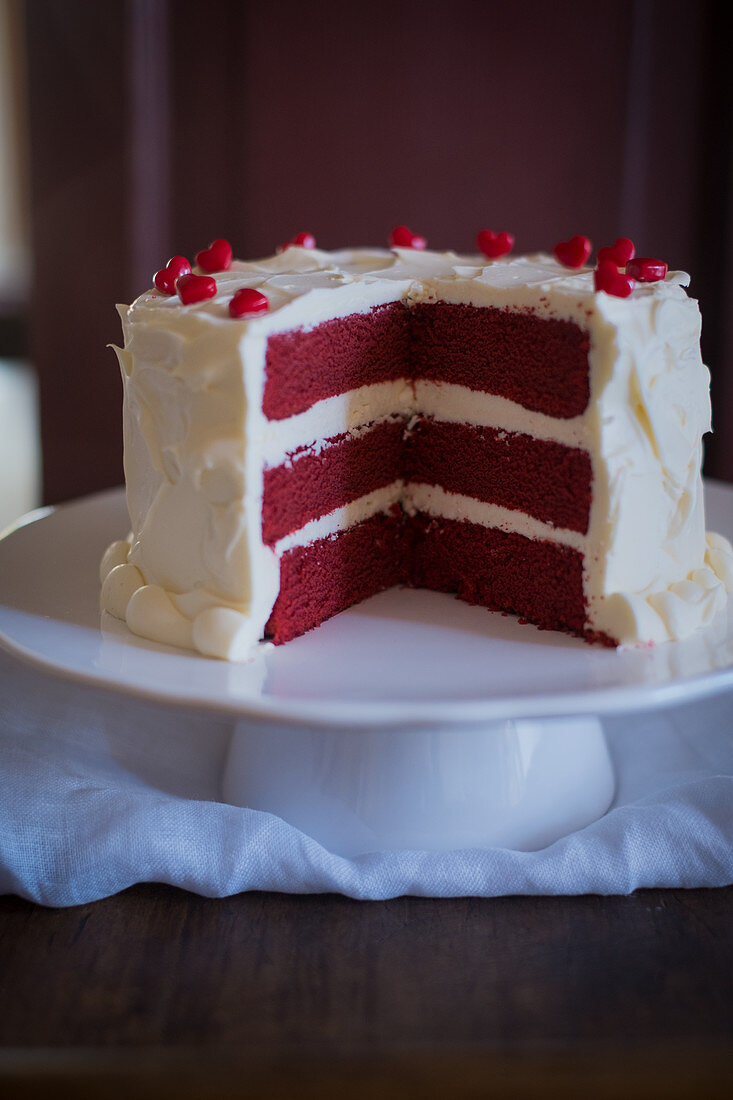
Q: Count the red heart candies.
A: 11